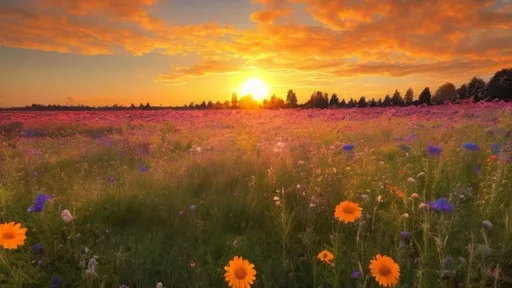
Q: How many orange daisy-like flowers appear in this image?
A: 5